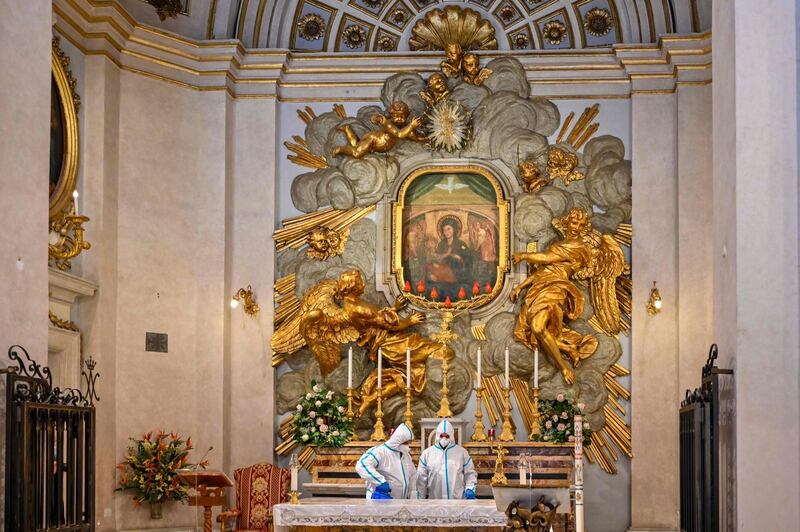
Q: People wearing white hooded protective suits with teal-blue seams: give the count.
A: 2